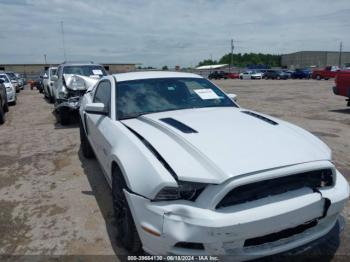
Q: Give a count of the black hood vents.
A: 2